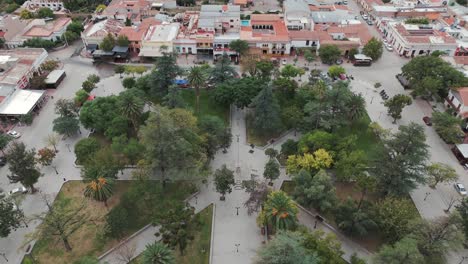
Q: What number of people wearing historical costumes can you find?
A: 0